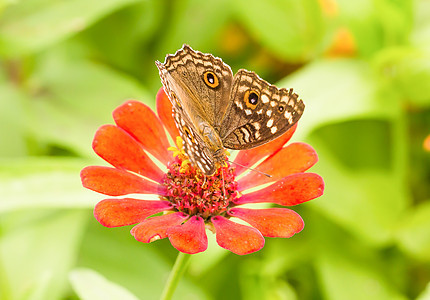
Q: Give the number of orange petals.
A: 12